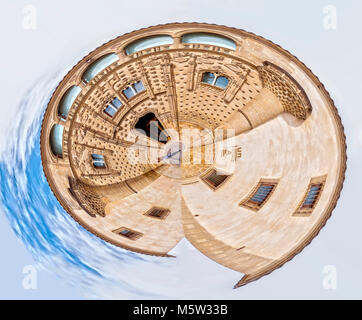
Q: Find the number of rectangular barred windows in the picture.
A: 5